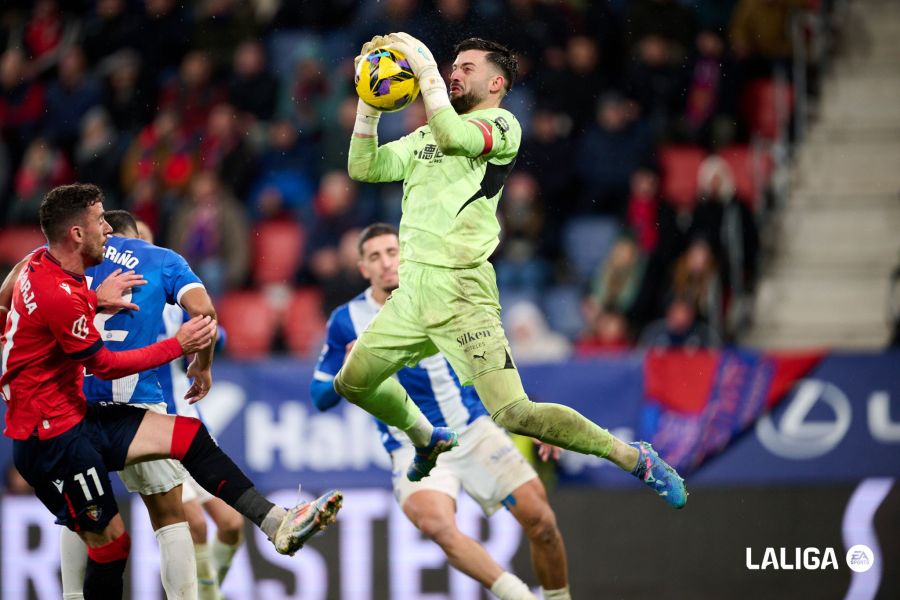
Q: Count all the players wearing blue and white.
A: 3